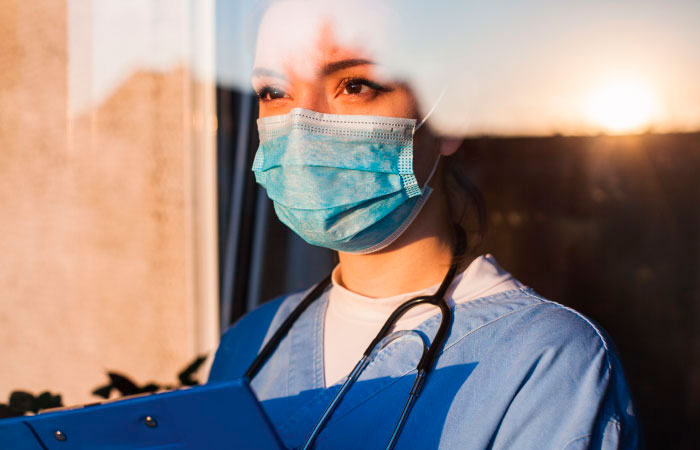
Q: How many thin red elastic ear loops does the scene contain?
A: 0